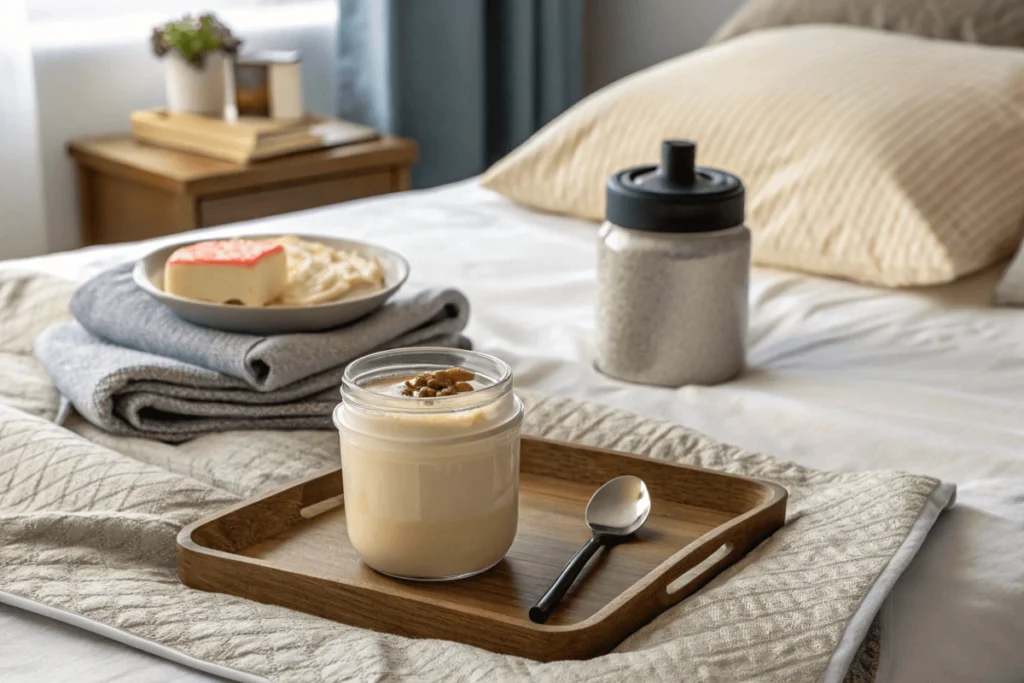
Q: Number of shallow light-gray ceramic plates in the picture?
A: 1